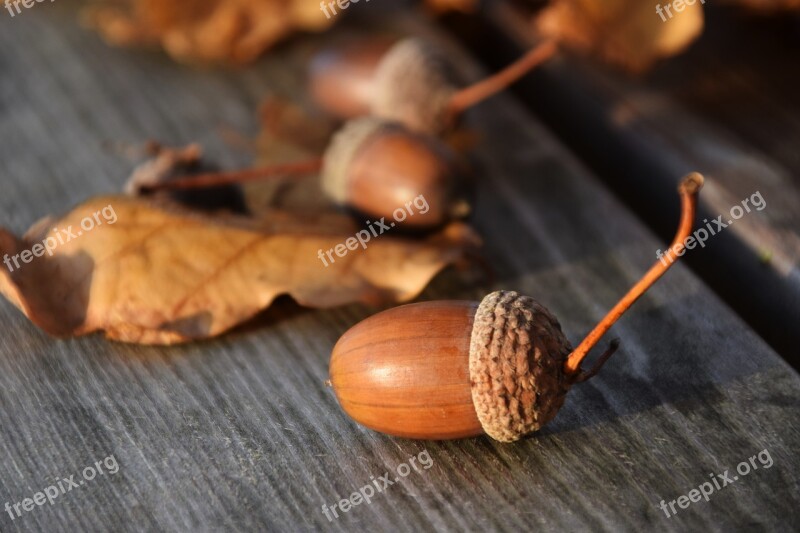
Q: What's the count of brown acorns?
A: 3